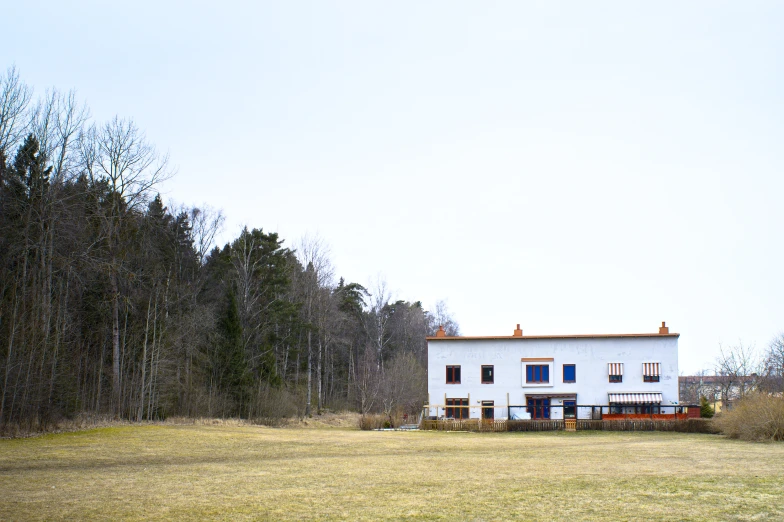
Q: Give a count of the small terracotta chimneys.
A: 3